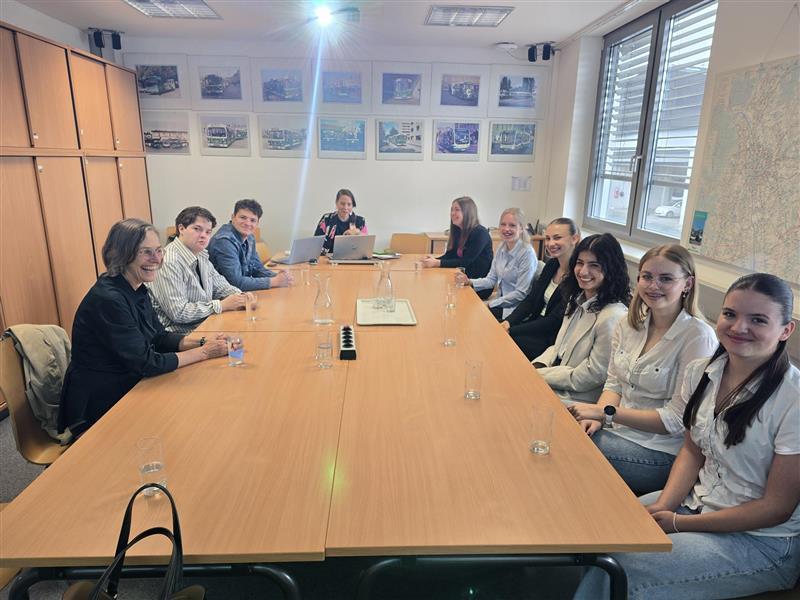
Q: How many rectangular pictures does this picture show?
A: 14